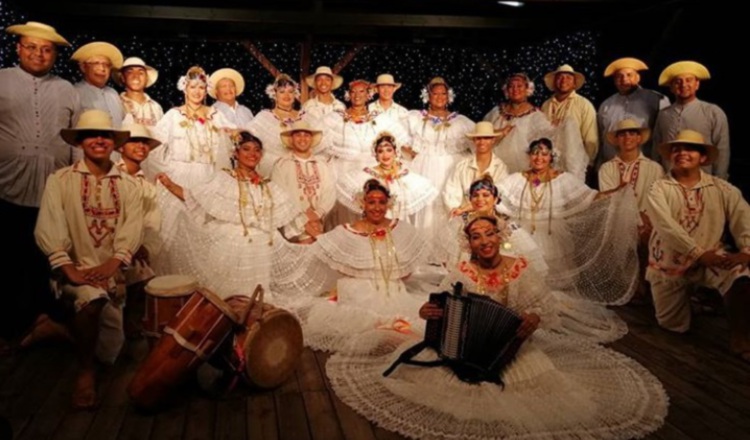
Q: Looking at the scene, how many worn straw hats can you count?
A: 15